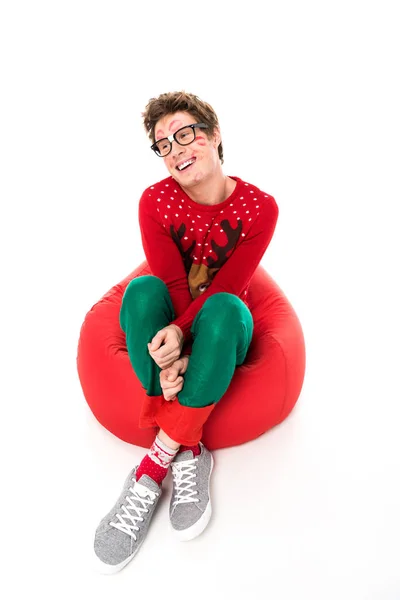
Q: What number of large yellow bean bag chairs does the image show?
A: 0